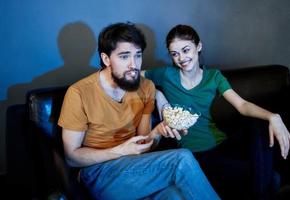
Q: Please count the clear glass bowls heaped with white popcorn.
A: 1